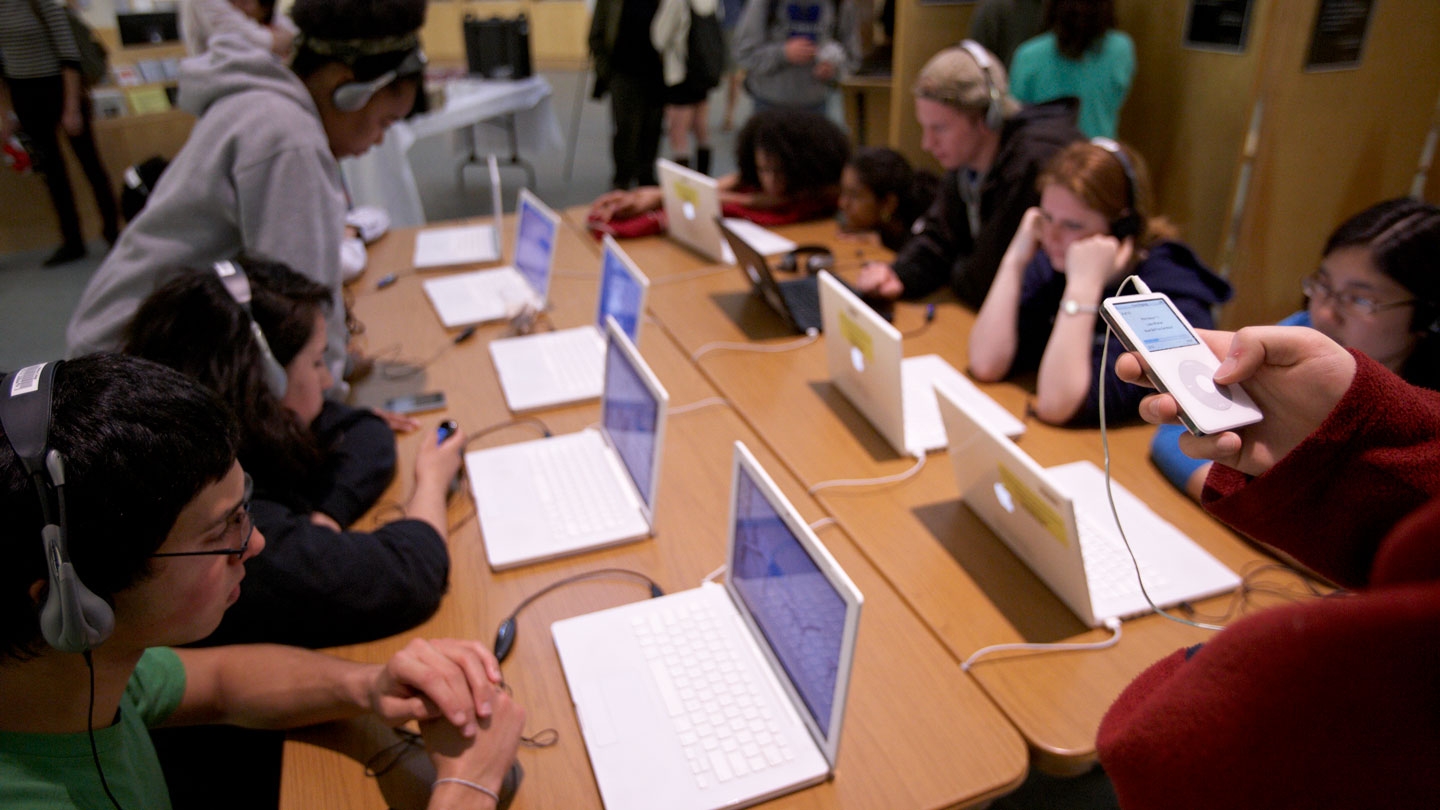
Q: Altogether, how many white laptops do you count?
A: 8